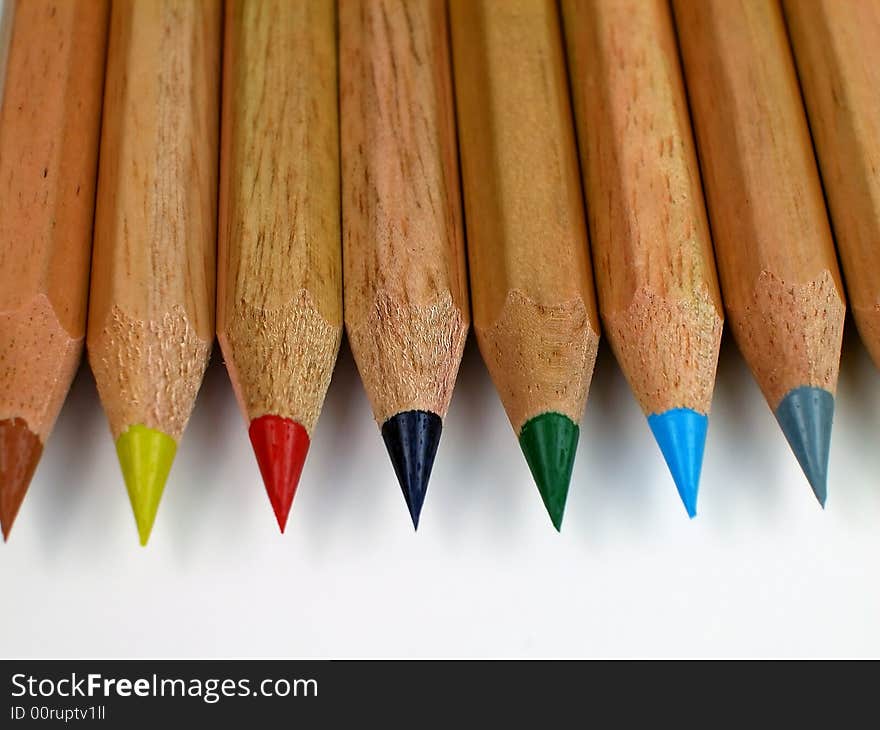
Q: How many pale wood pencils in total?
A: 8